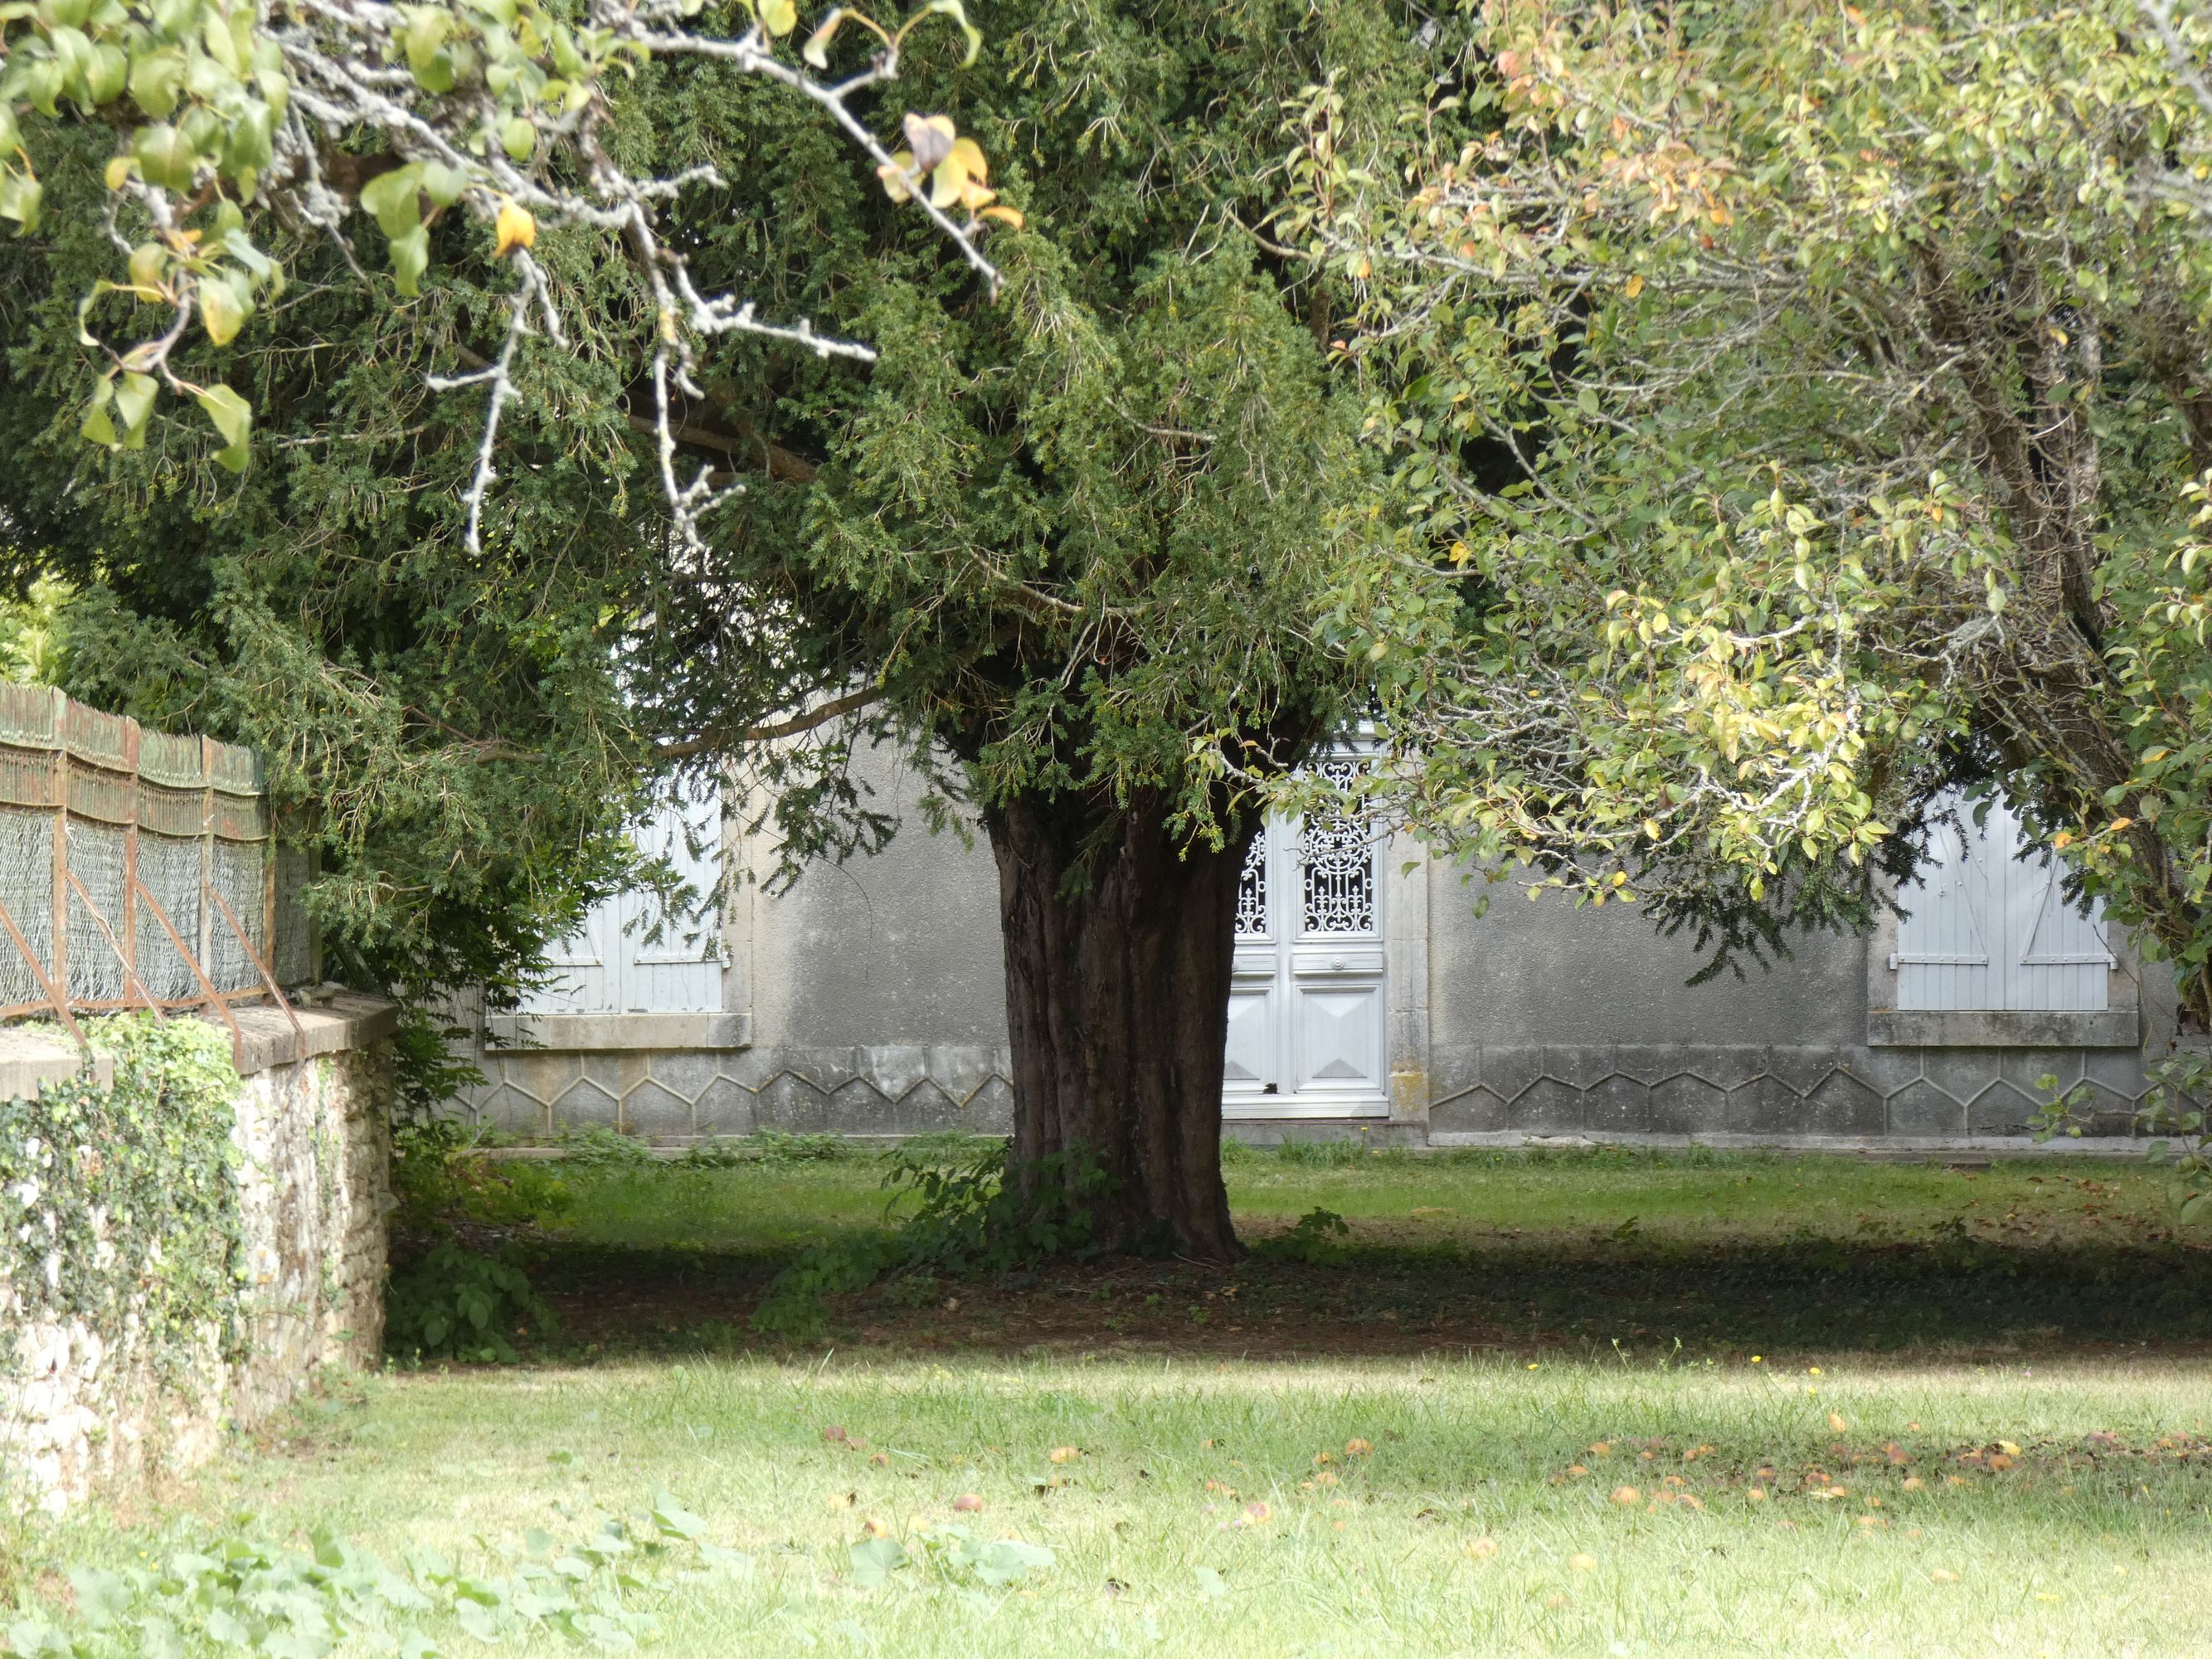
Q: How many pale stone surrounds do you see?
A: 3